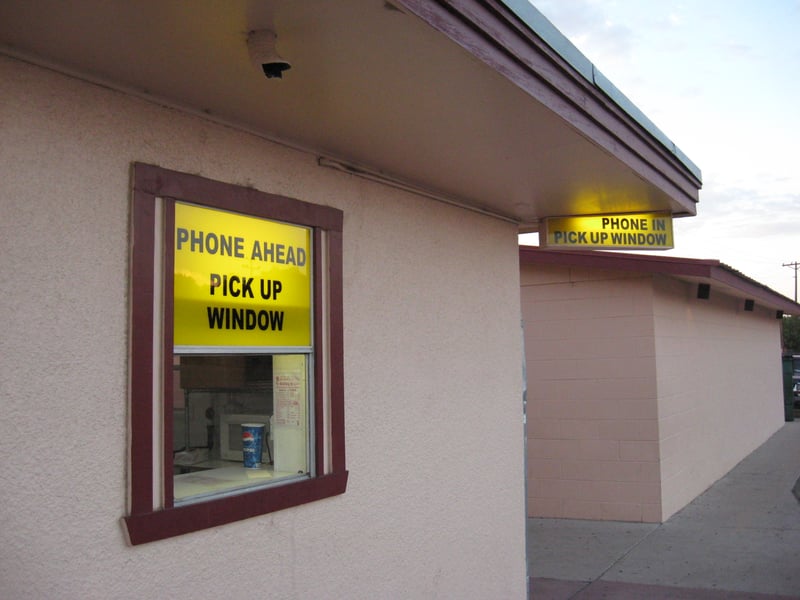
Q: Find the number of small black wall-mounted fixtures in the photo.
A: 3